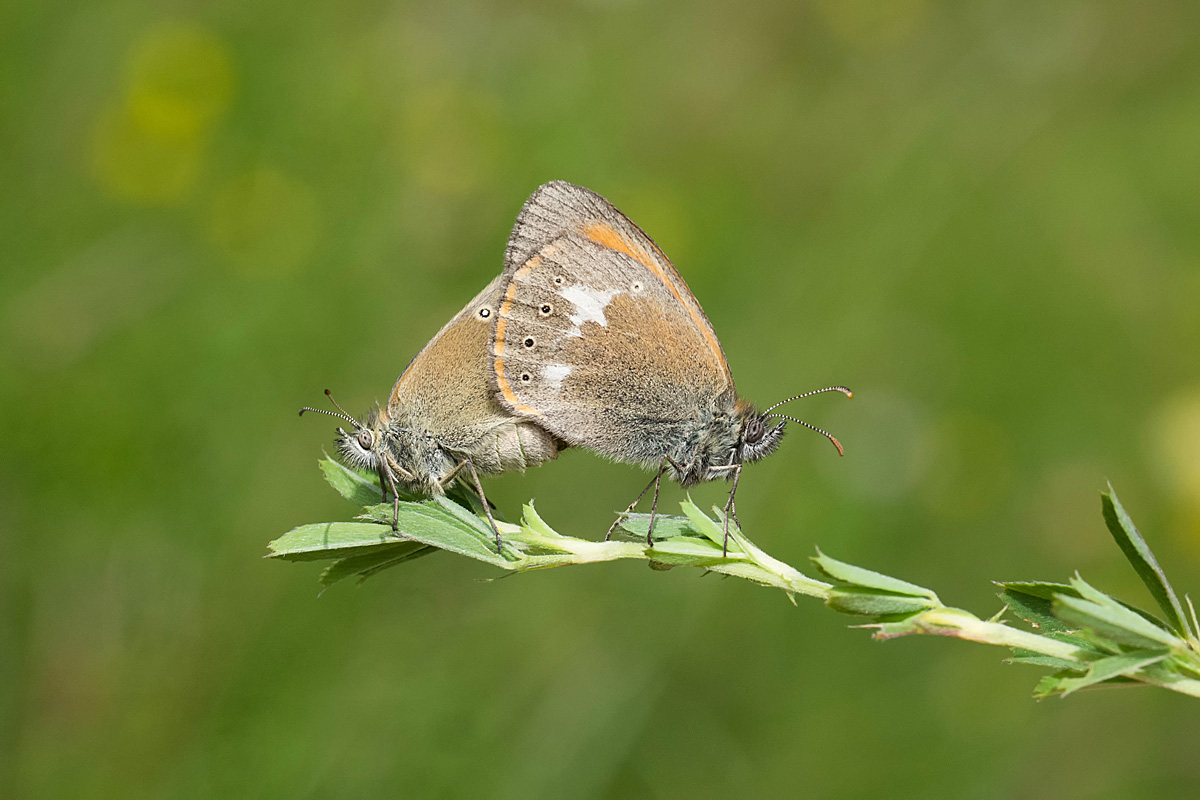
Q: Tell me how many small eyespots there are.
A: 6